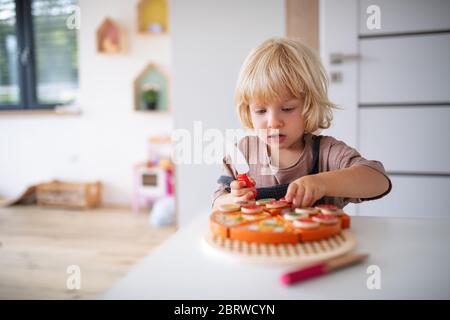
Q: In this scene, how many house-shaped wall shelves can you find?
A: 3